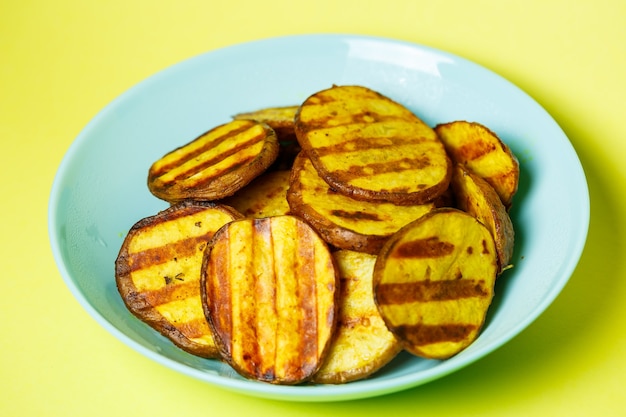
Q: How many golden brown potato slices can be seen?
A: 11